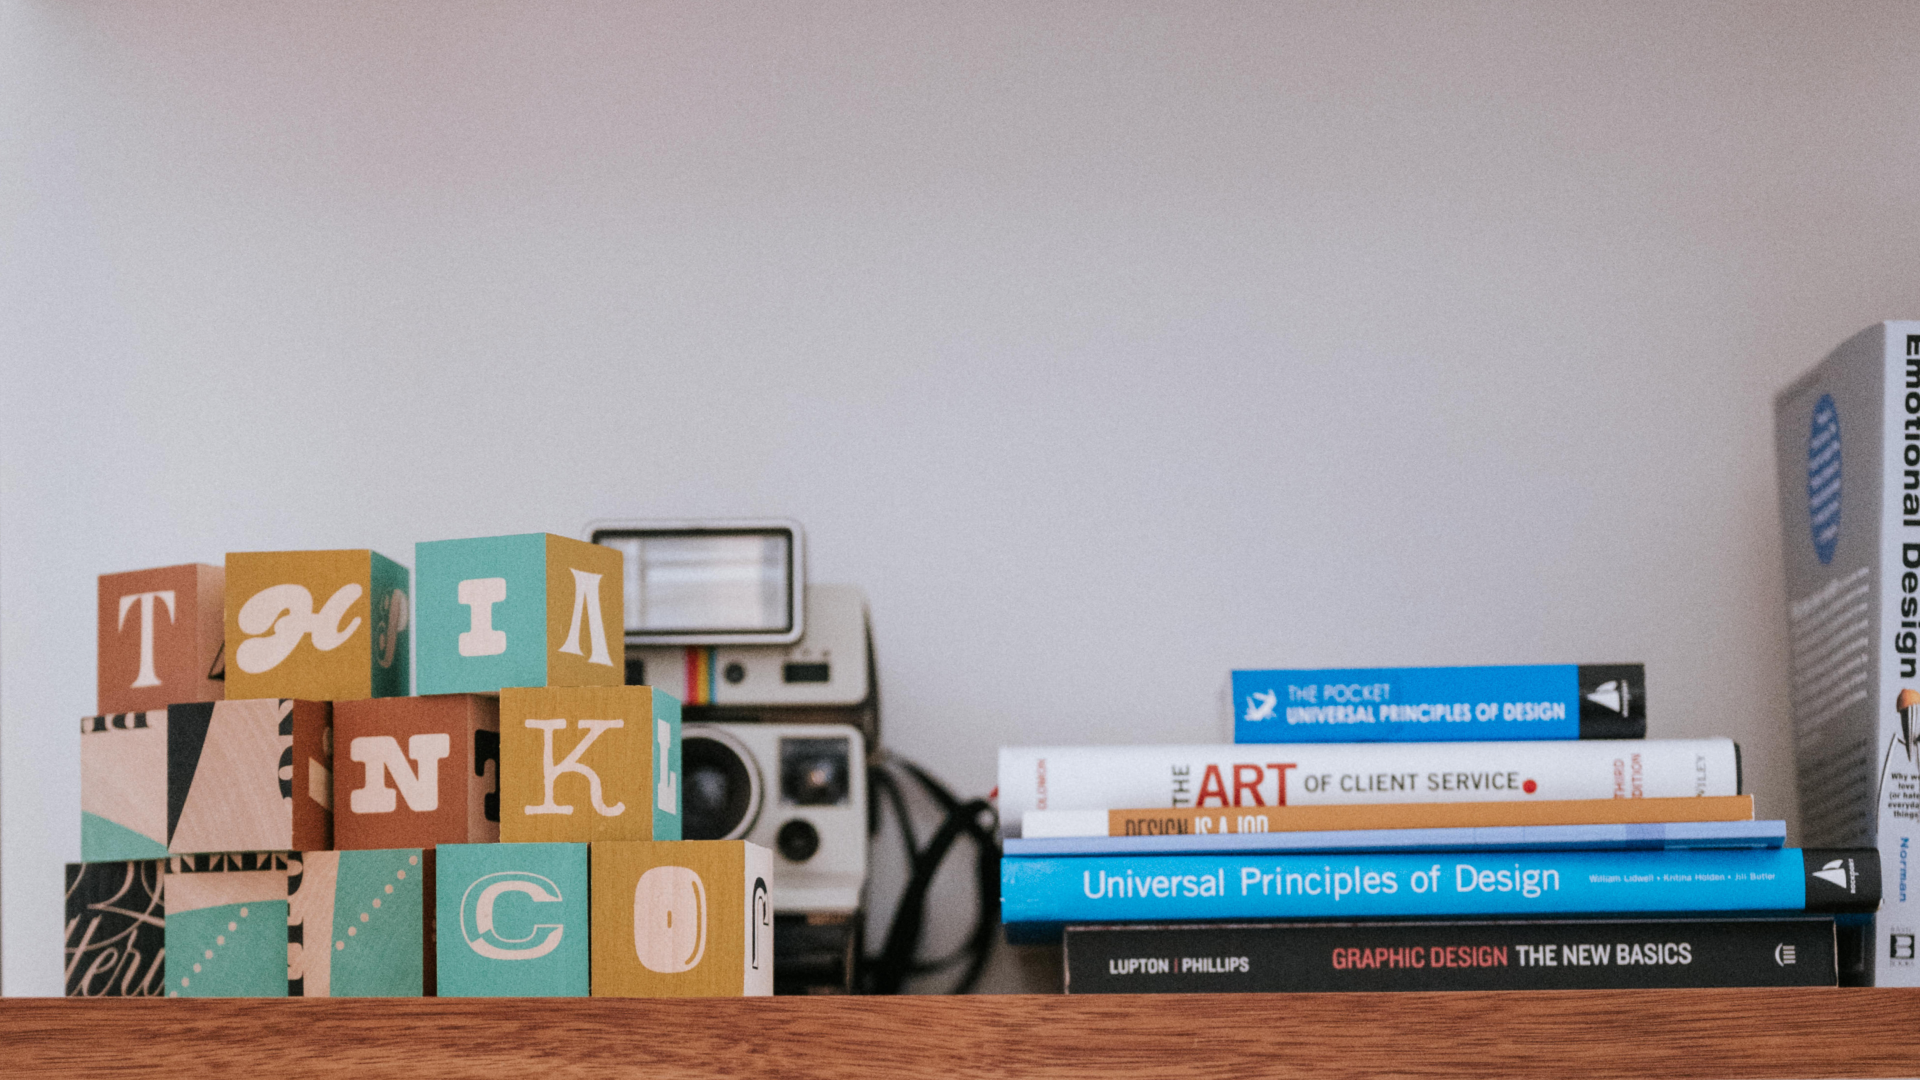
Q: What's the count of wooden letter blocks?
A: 12